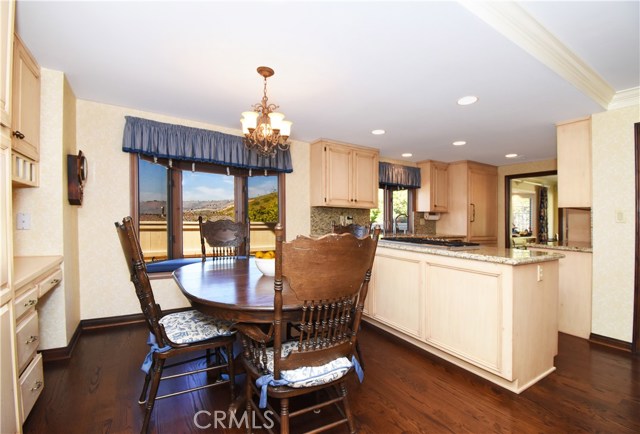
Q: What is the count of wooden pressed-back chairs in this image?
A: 4